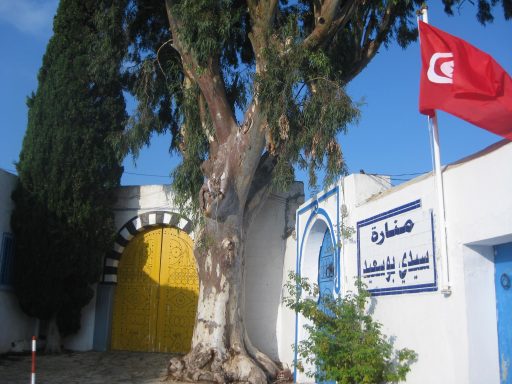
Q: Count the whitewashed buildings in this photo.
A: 2